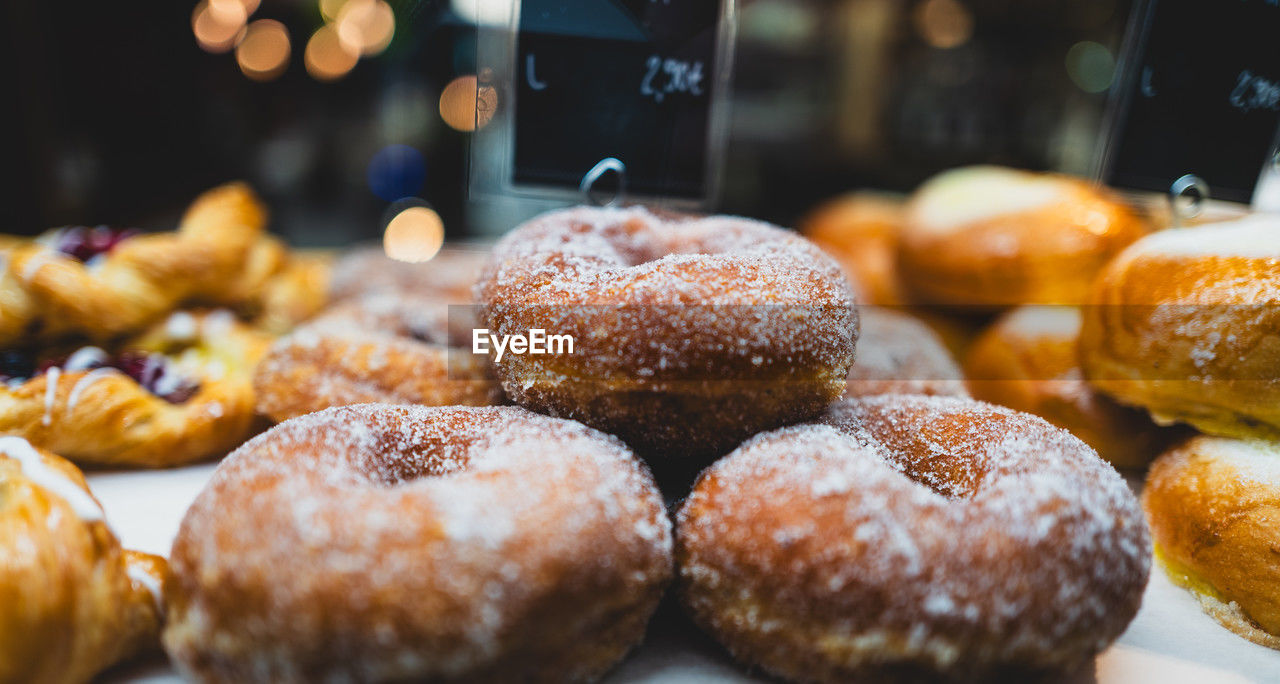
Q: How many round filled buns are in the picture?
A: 5